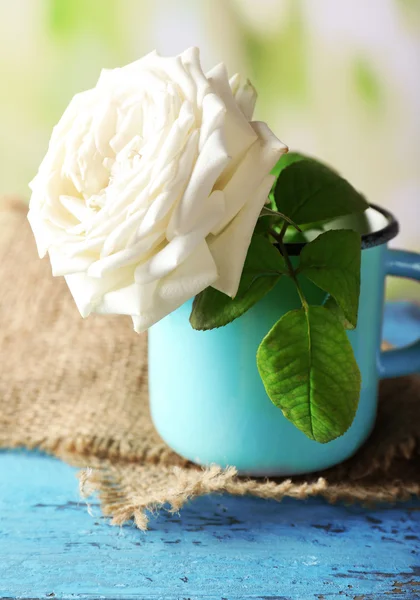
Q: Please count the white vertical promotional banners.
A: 0